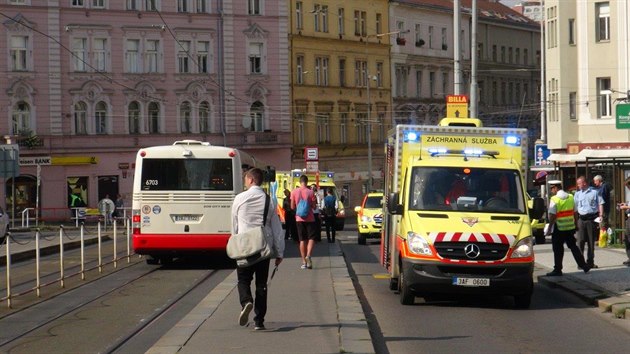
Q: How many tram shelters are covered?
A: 1